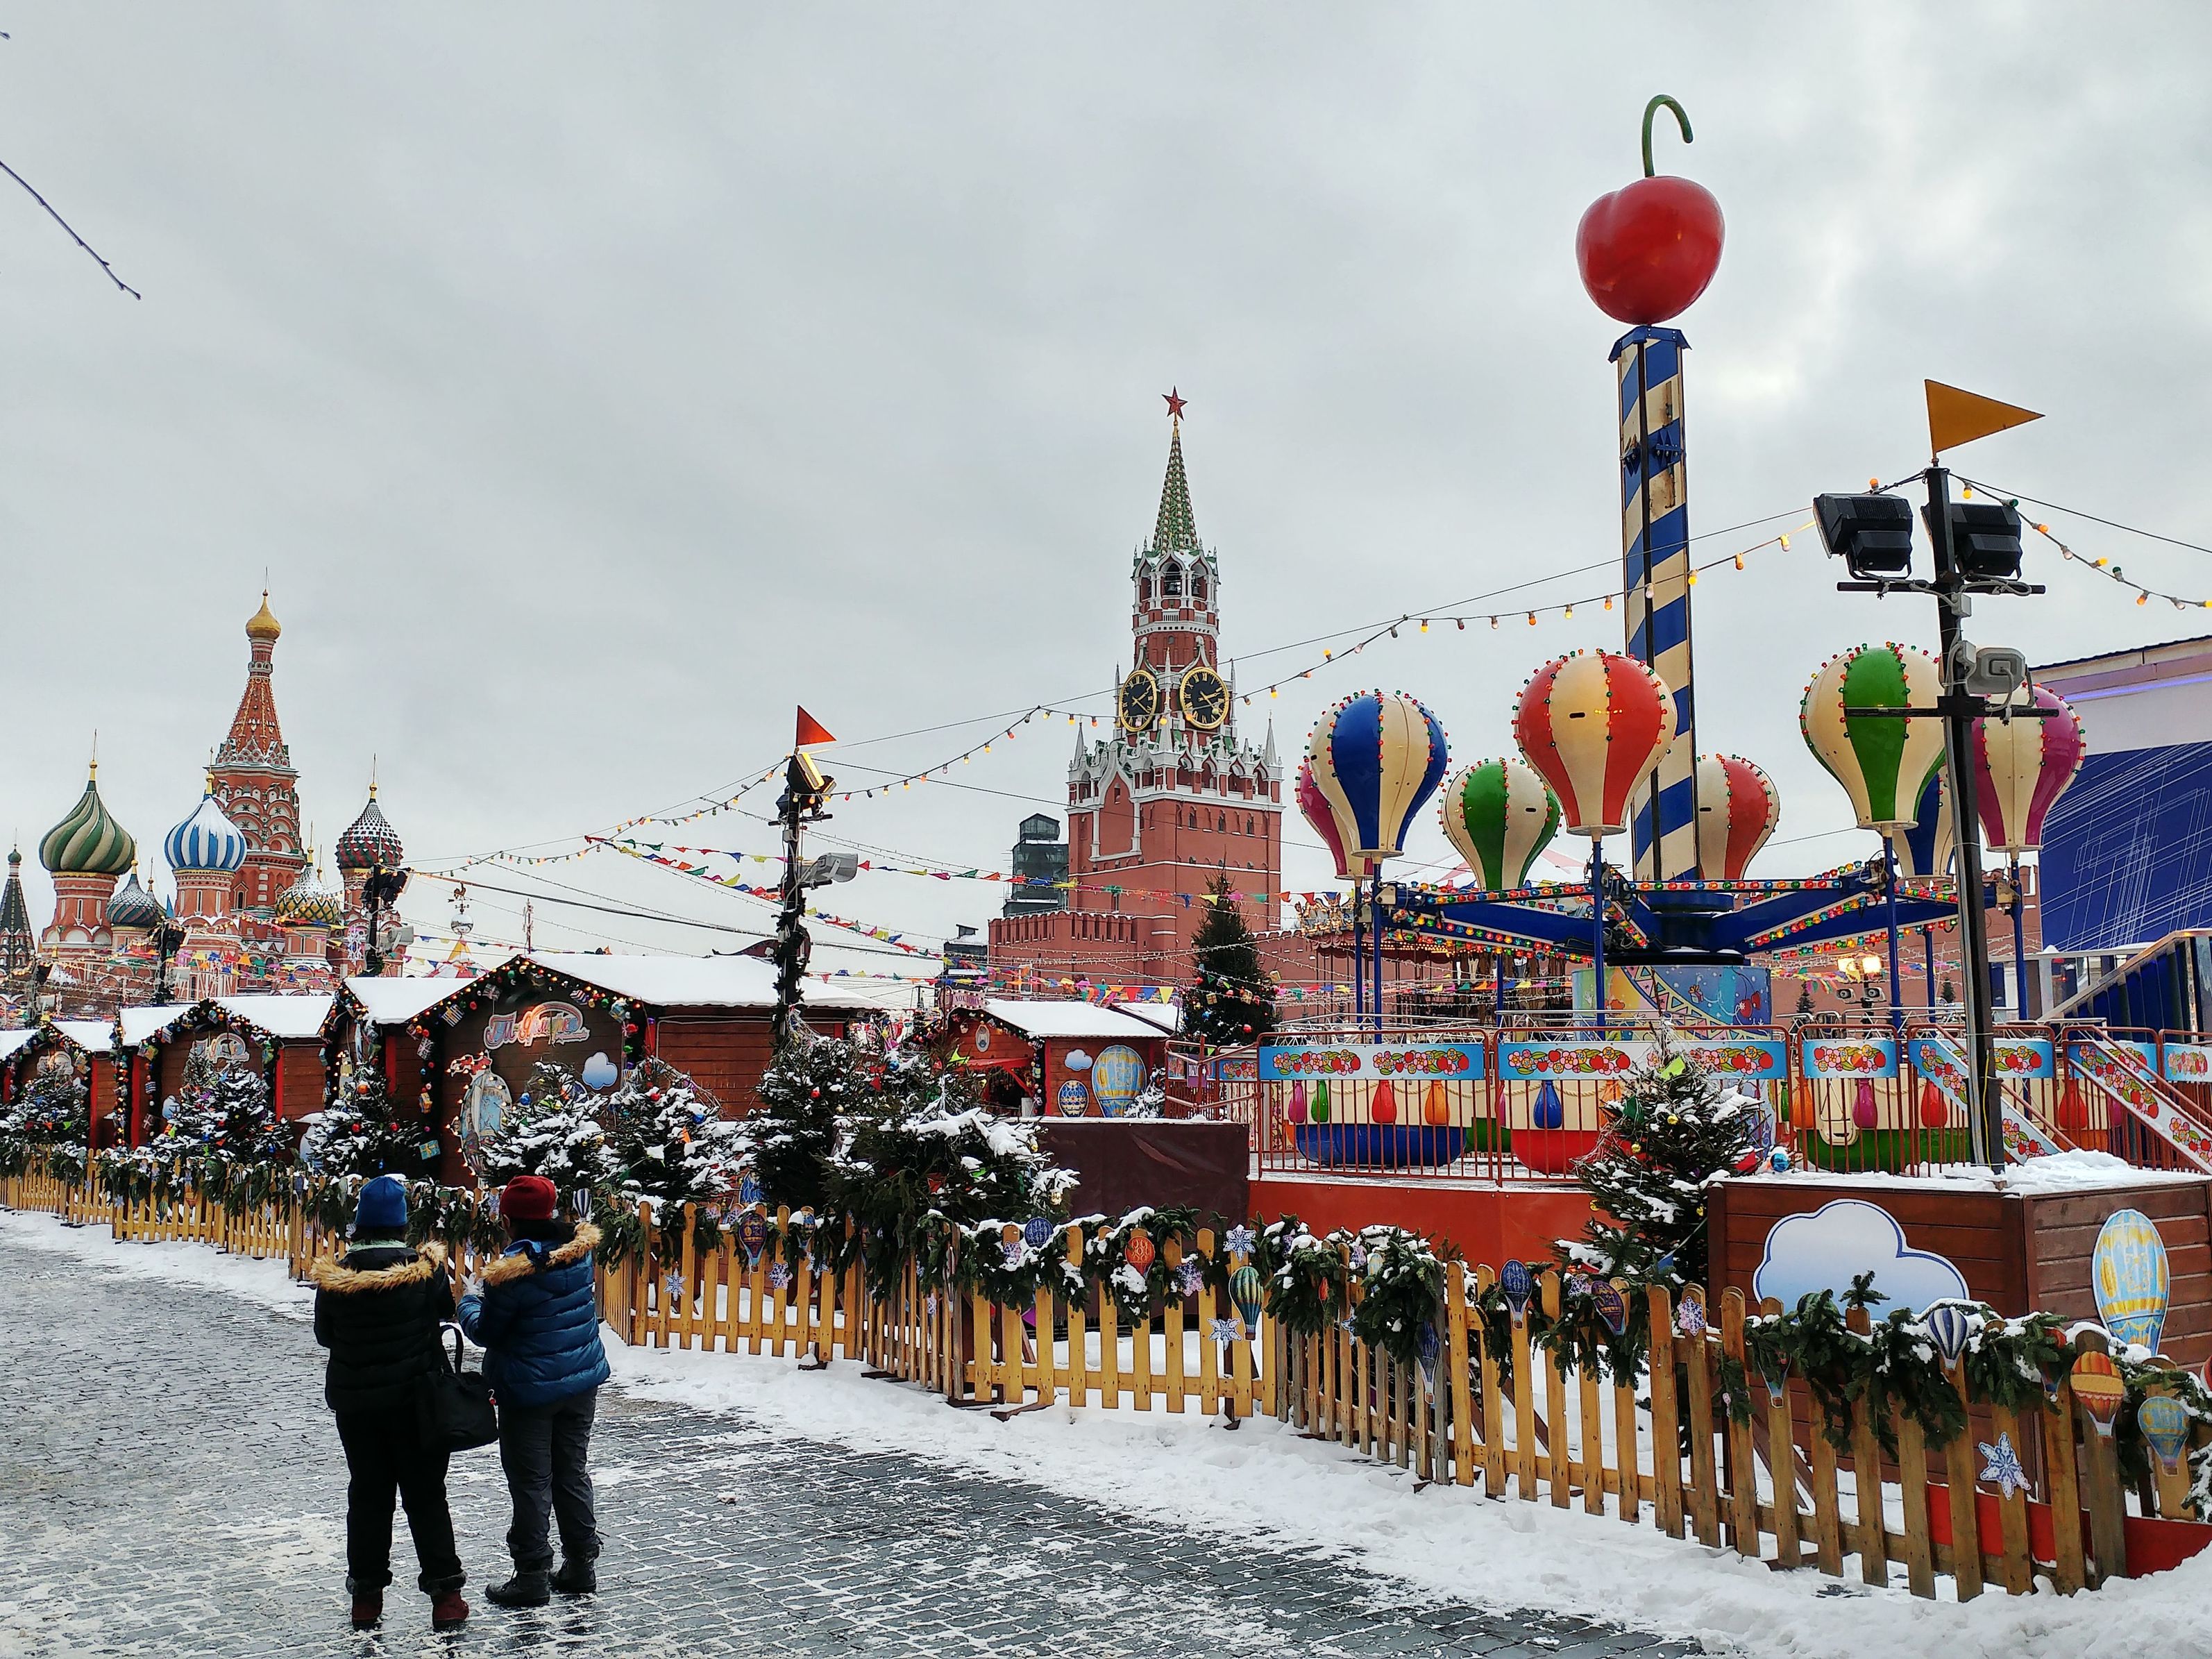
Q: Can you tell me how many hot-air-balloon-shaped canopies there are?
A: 8